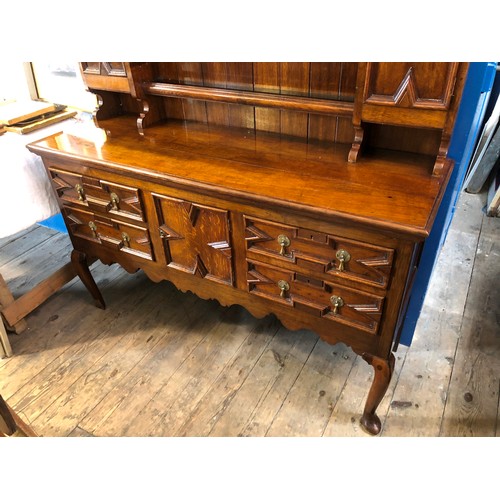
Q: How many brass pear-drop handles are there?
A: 8